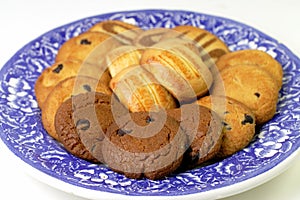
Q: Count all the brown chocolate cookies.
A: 3